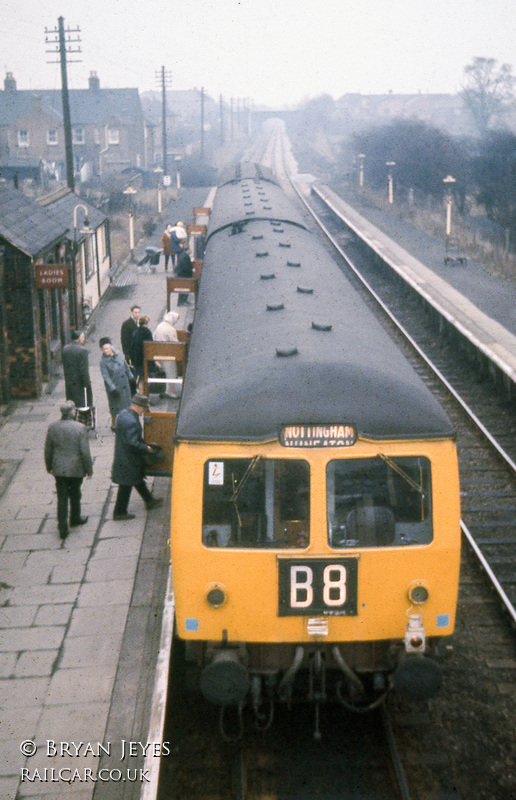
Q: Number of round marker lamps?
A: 2